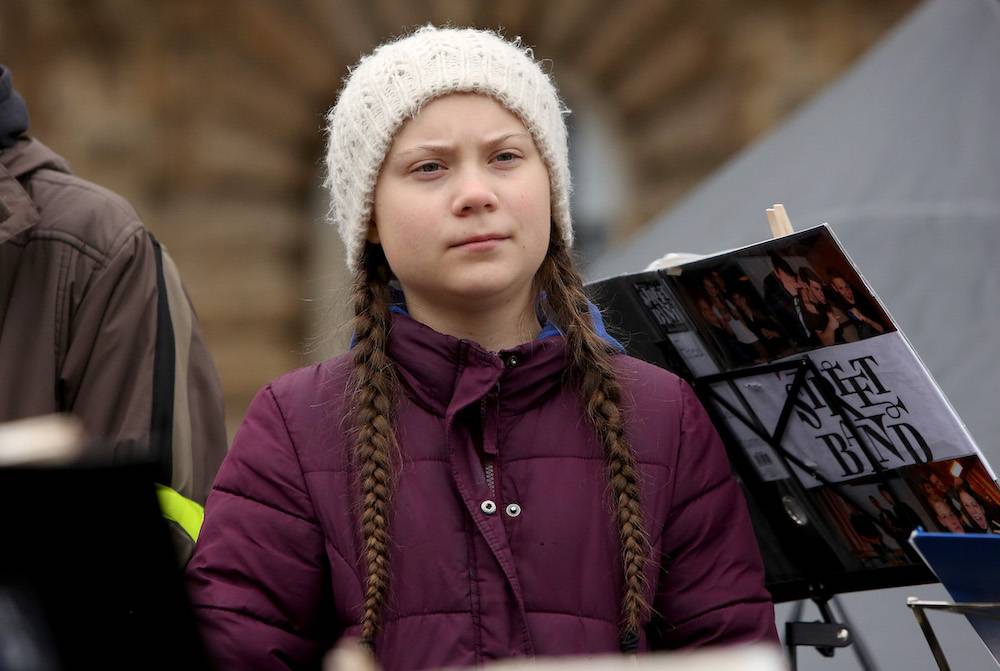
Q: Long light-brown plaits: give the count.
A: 2